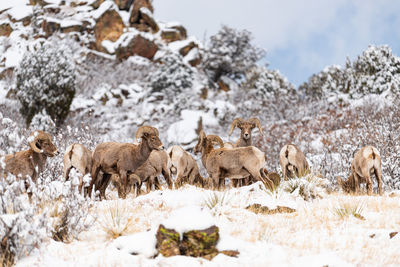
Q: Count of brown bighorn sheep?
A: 9